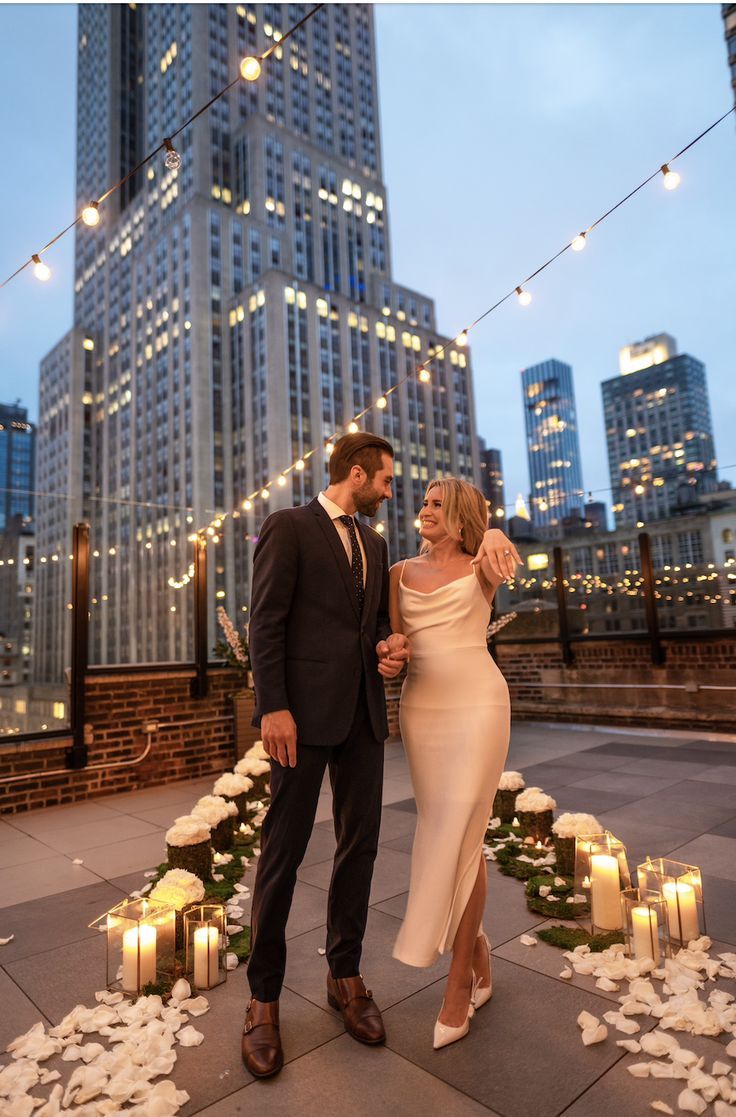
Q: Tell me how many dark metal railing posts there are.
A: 4